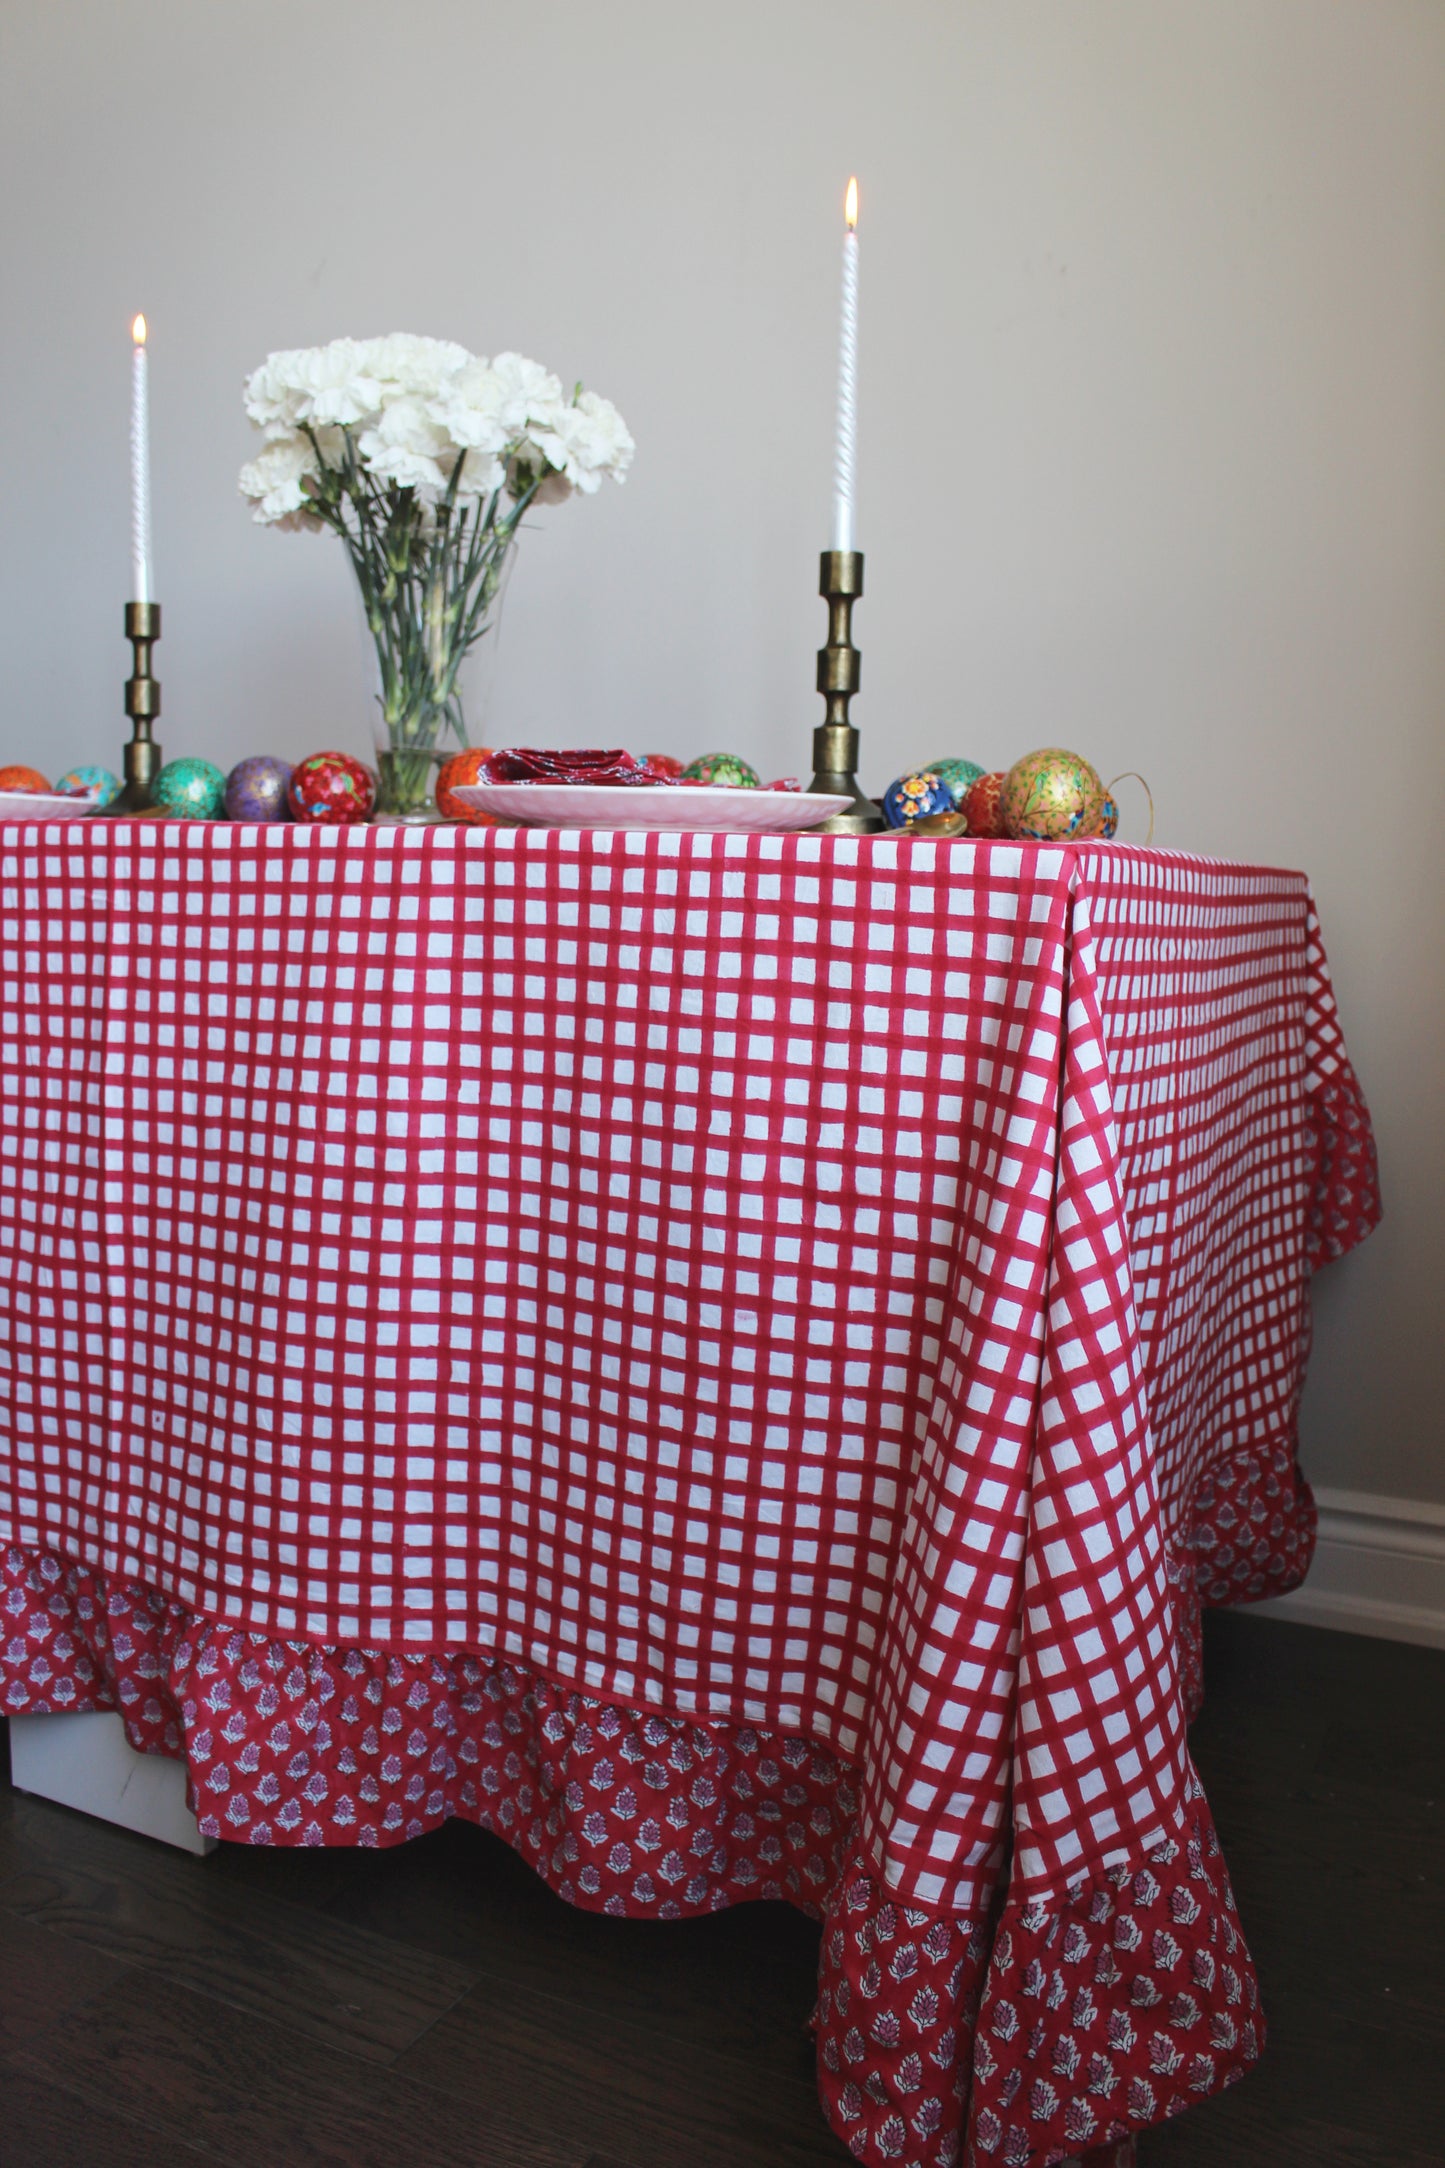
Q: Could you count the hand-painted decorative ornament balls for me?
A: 13